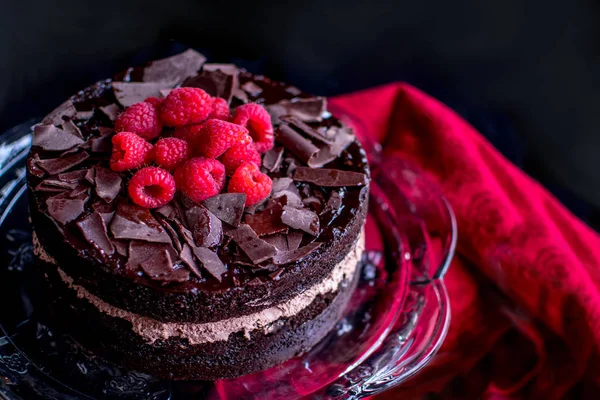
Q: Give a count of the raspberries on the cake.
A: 13